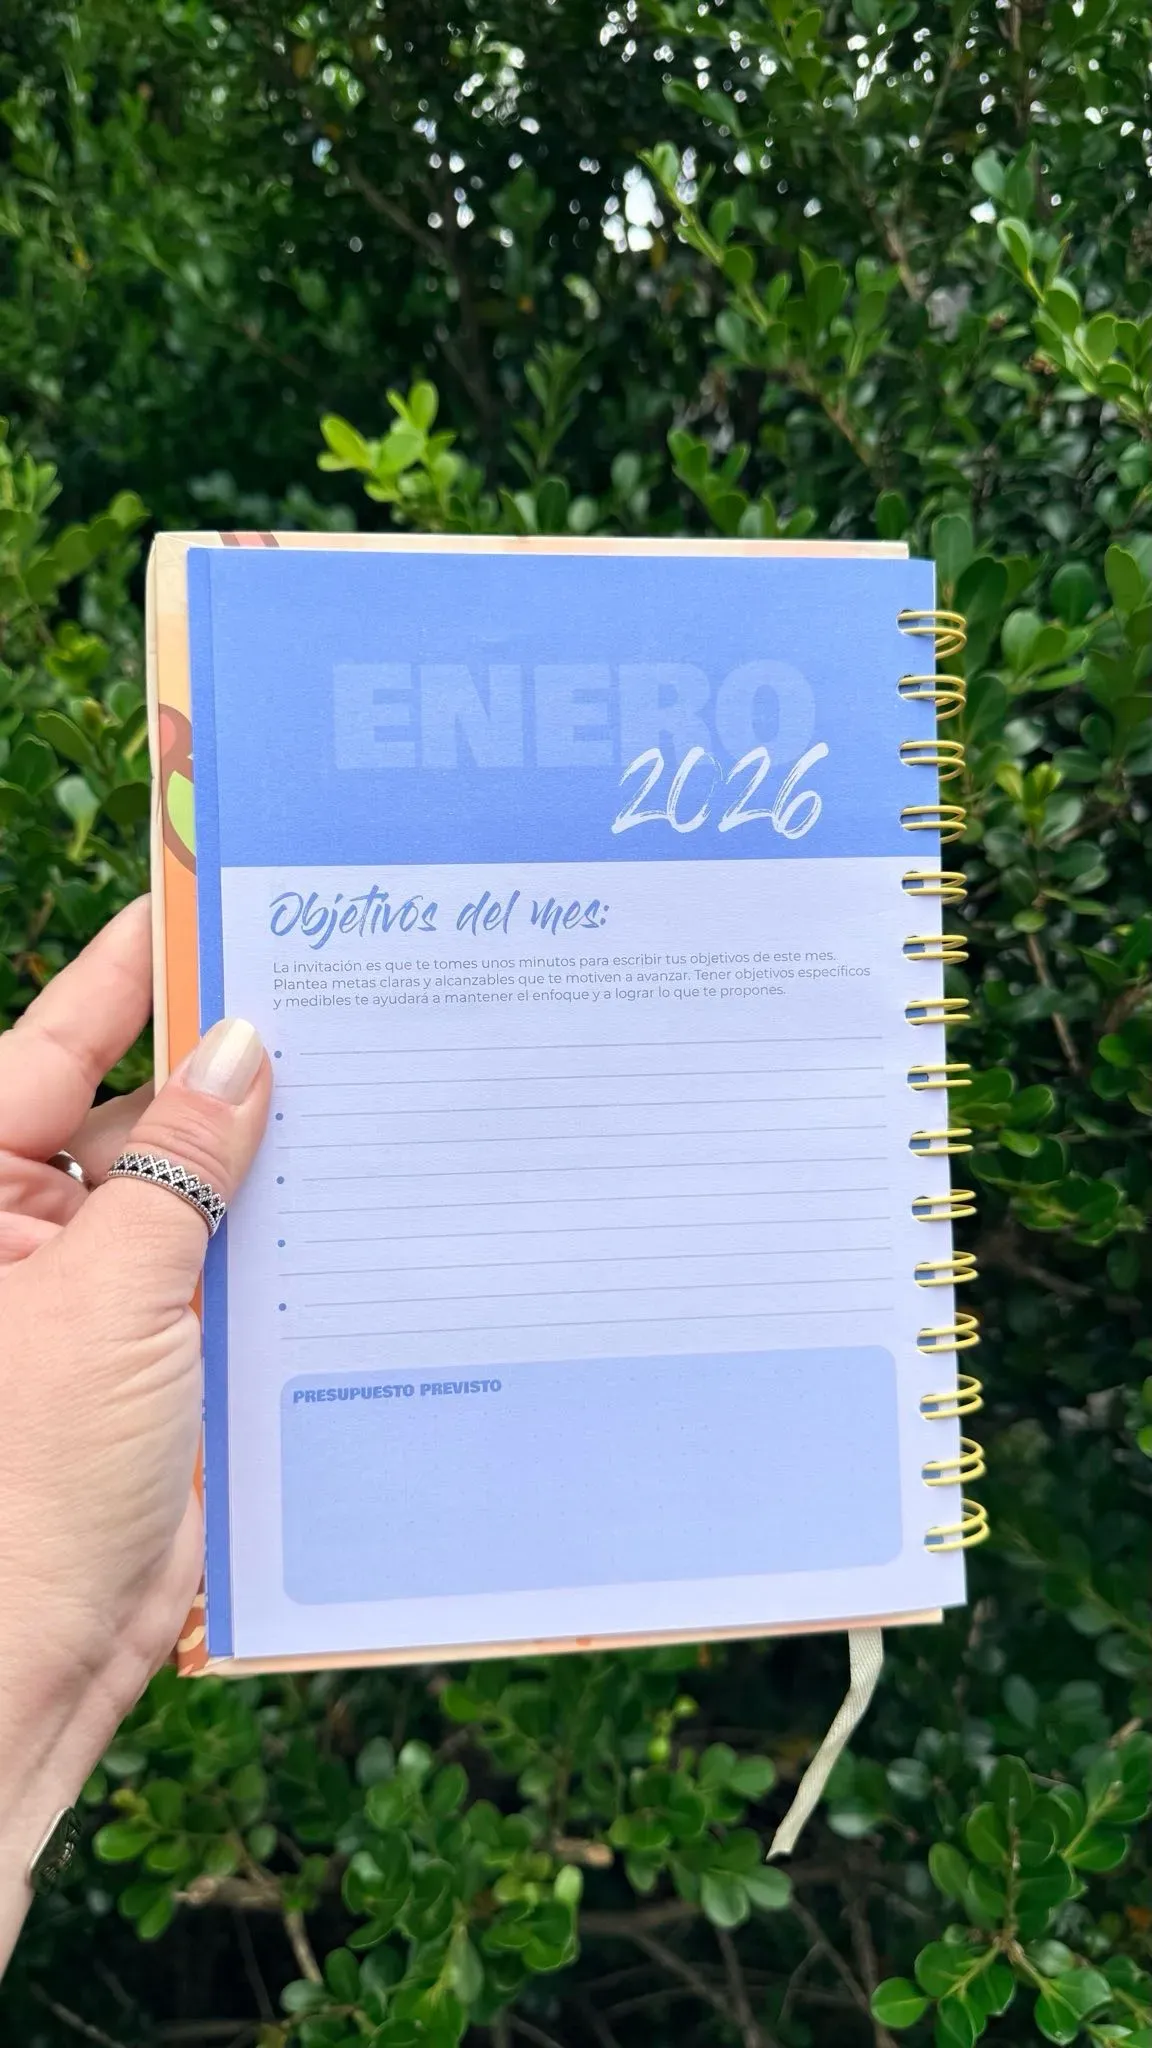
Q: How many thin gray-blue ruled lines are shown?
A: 10